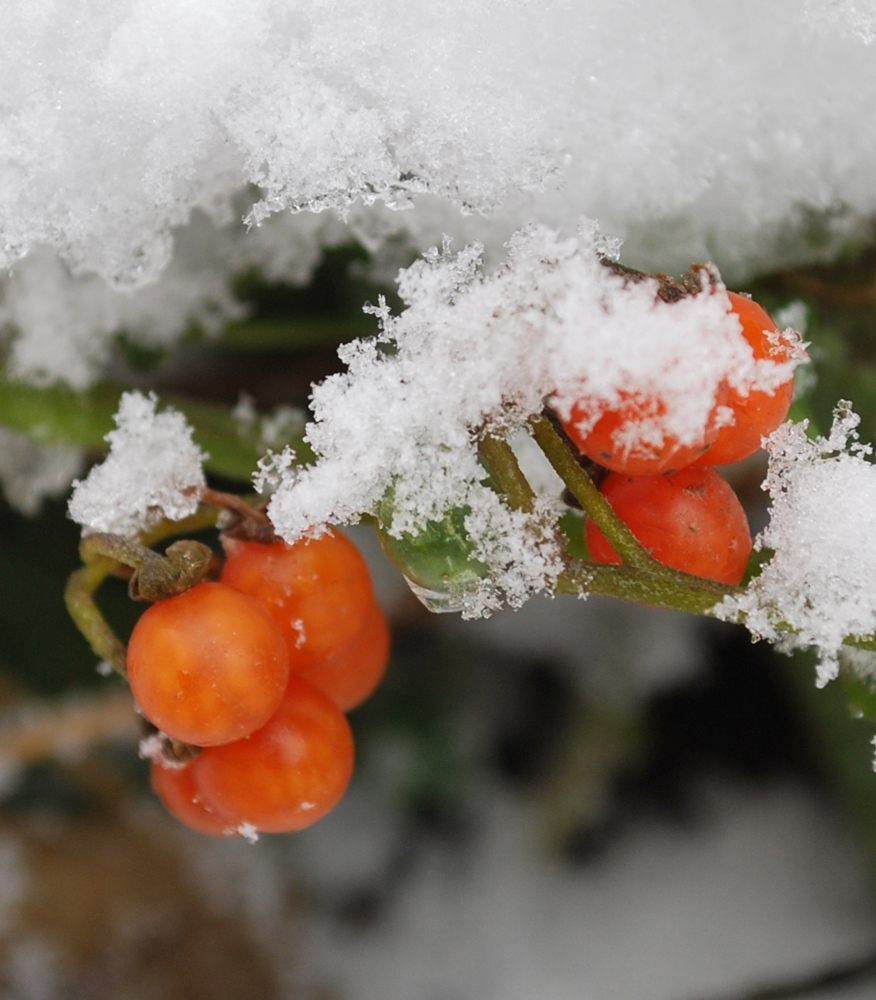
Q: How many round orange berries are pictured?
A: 8